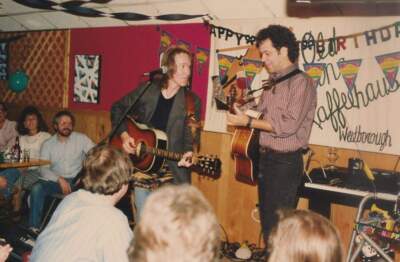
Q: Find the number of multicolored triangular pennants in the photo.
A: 8